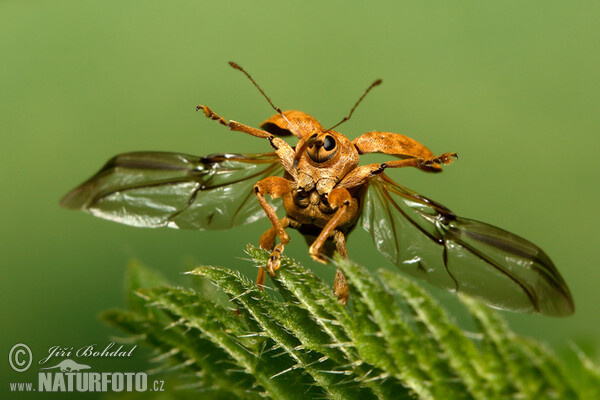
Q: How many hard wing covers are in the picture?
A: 2